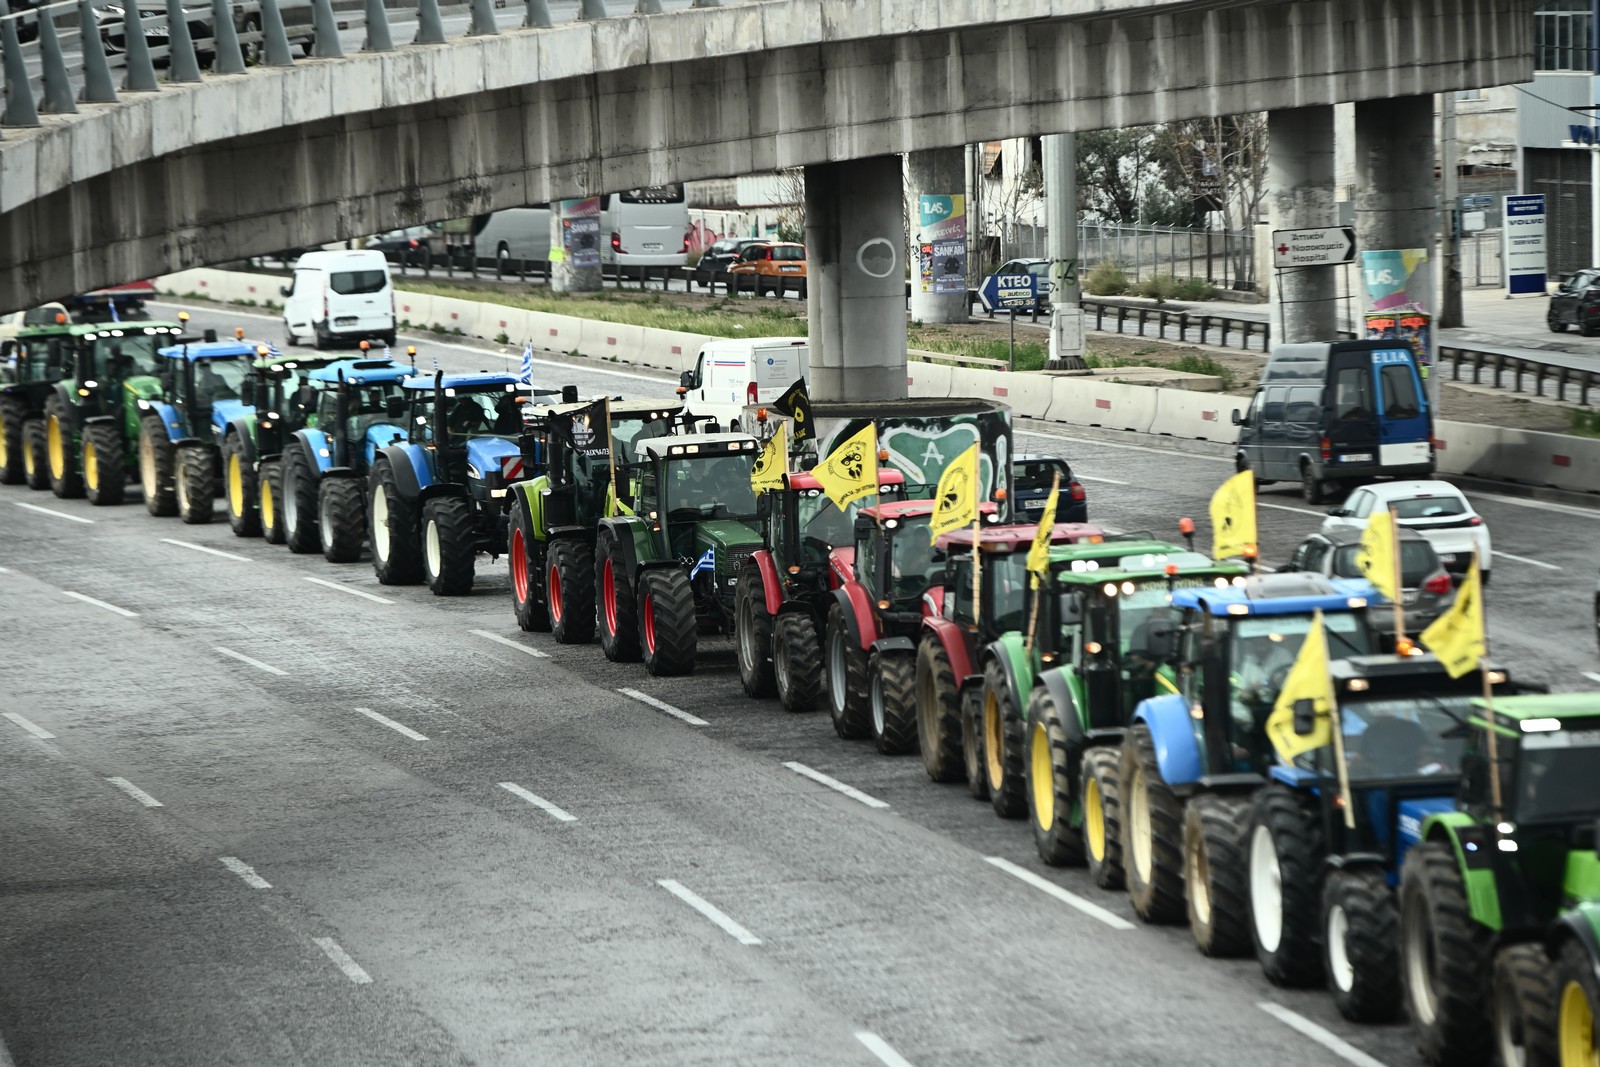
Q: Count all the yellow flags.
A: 8